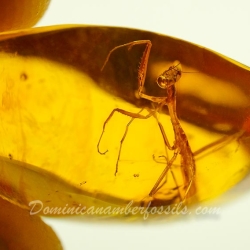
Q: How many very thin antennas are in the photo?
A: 2